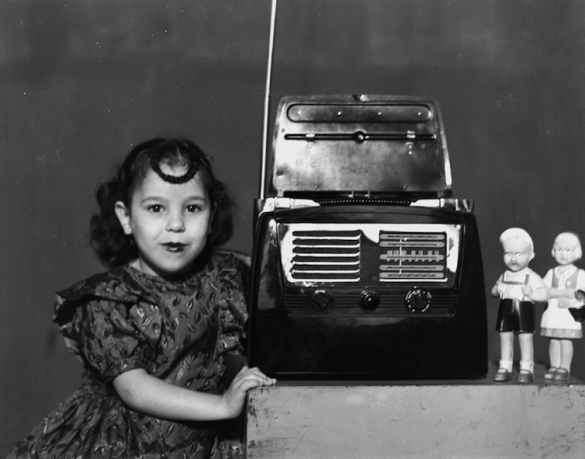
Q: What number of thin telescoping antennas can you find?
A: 1